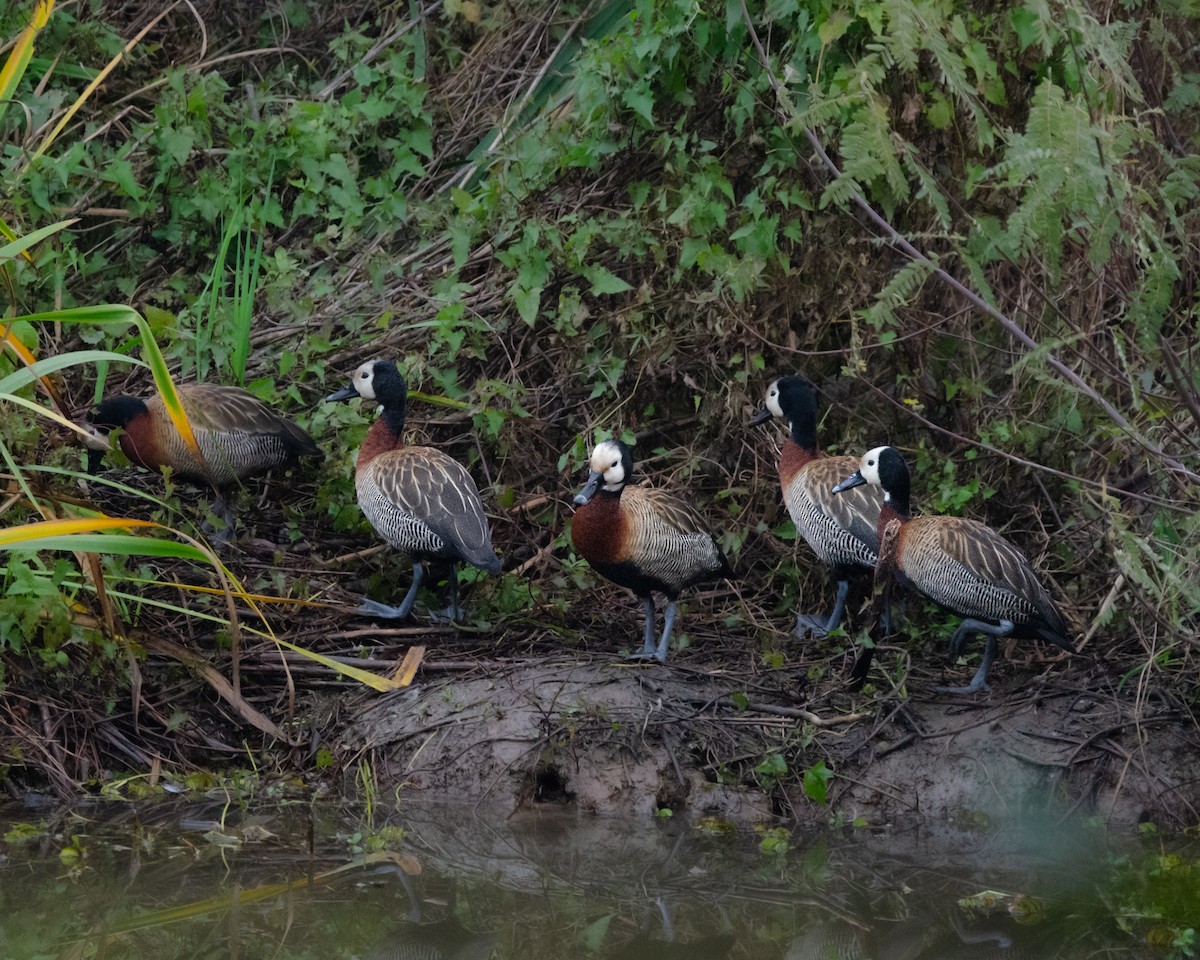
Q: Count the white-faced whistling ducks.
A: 5